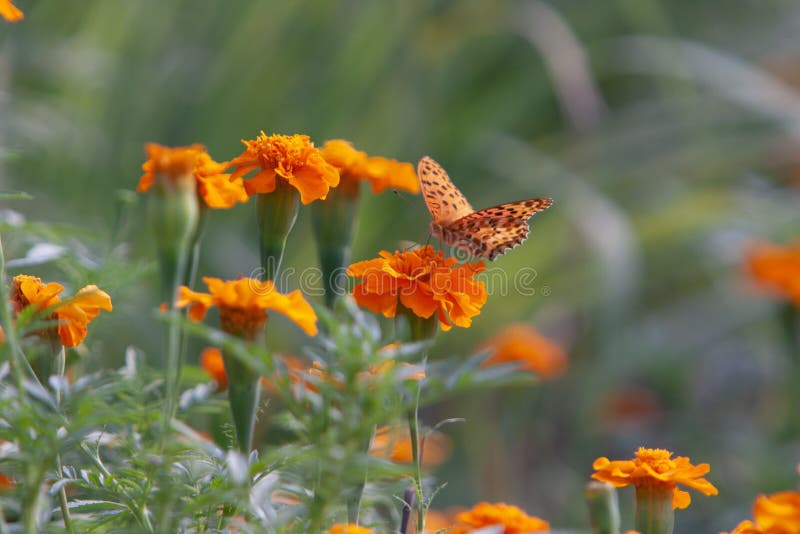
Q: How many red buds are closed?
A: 0